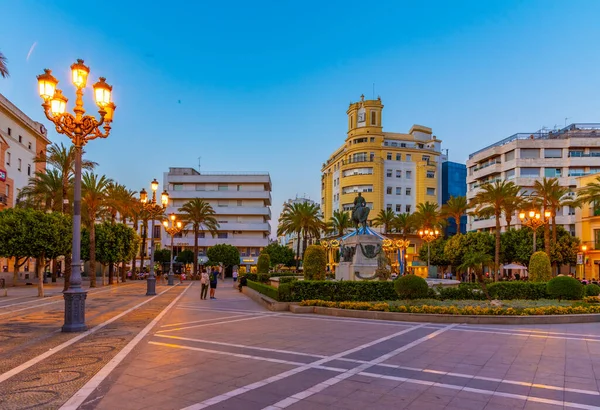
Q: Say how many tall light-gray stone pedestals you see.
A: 1